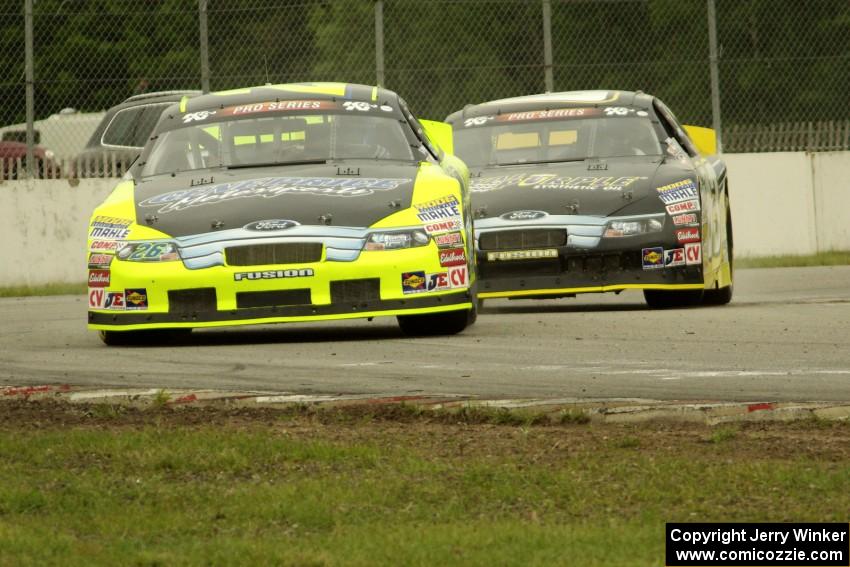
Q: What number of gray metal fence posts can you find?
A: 5